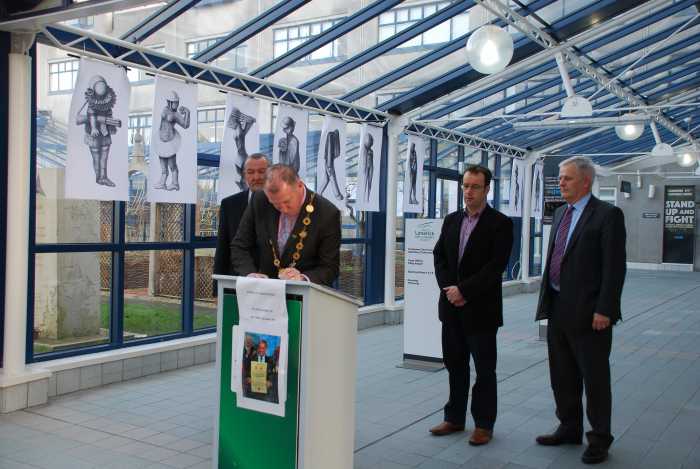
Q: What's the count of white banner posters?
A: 9